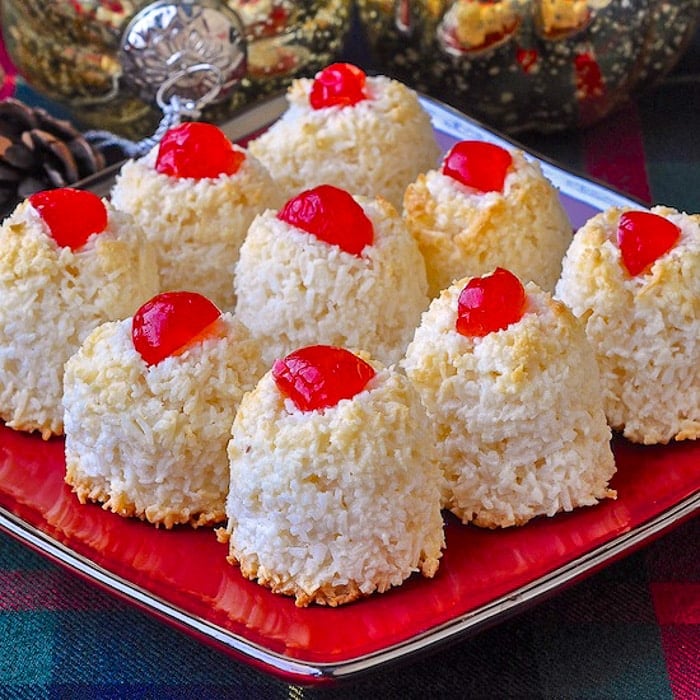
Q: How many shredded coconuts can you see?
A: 9